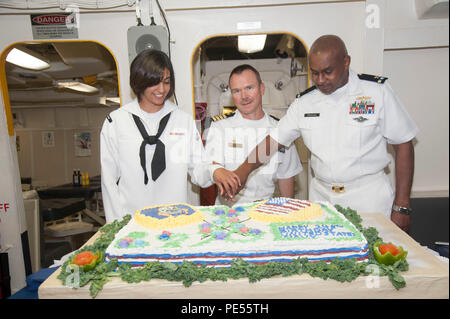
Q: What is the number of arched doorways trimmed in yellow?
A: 2